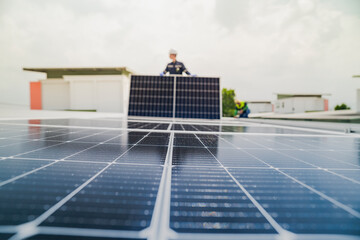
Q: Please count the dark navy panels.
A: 2